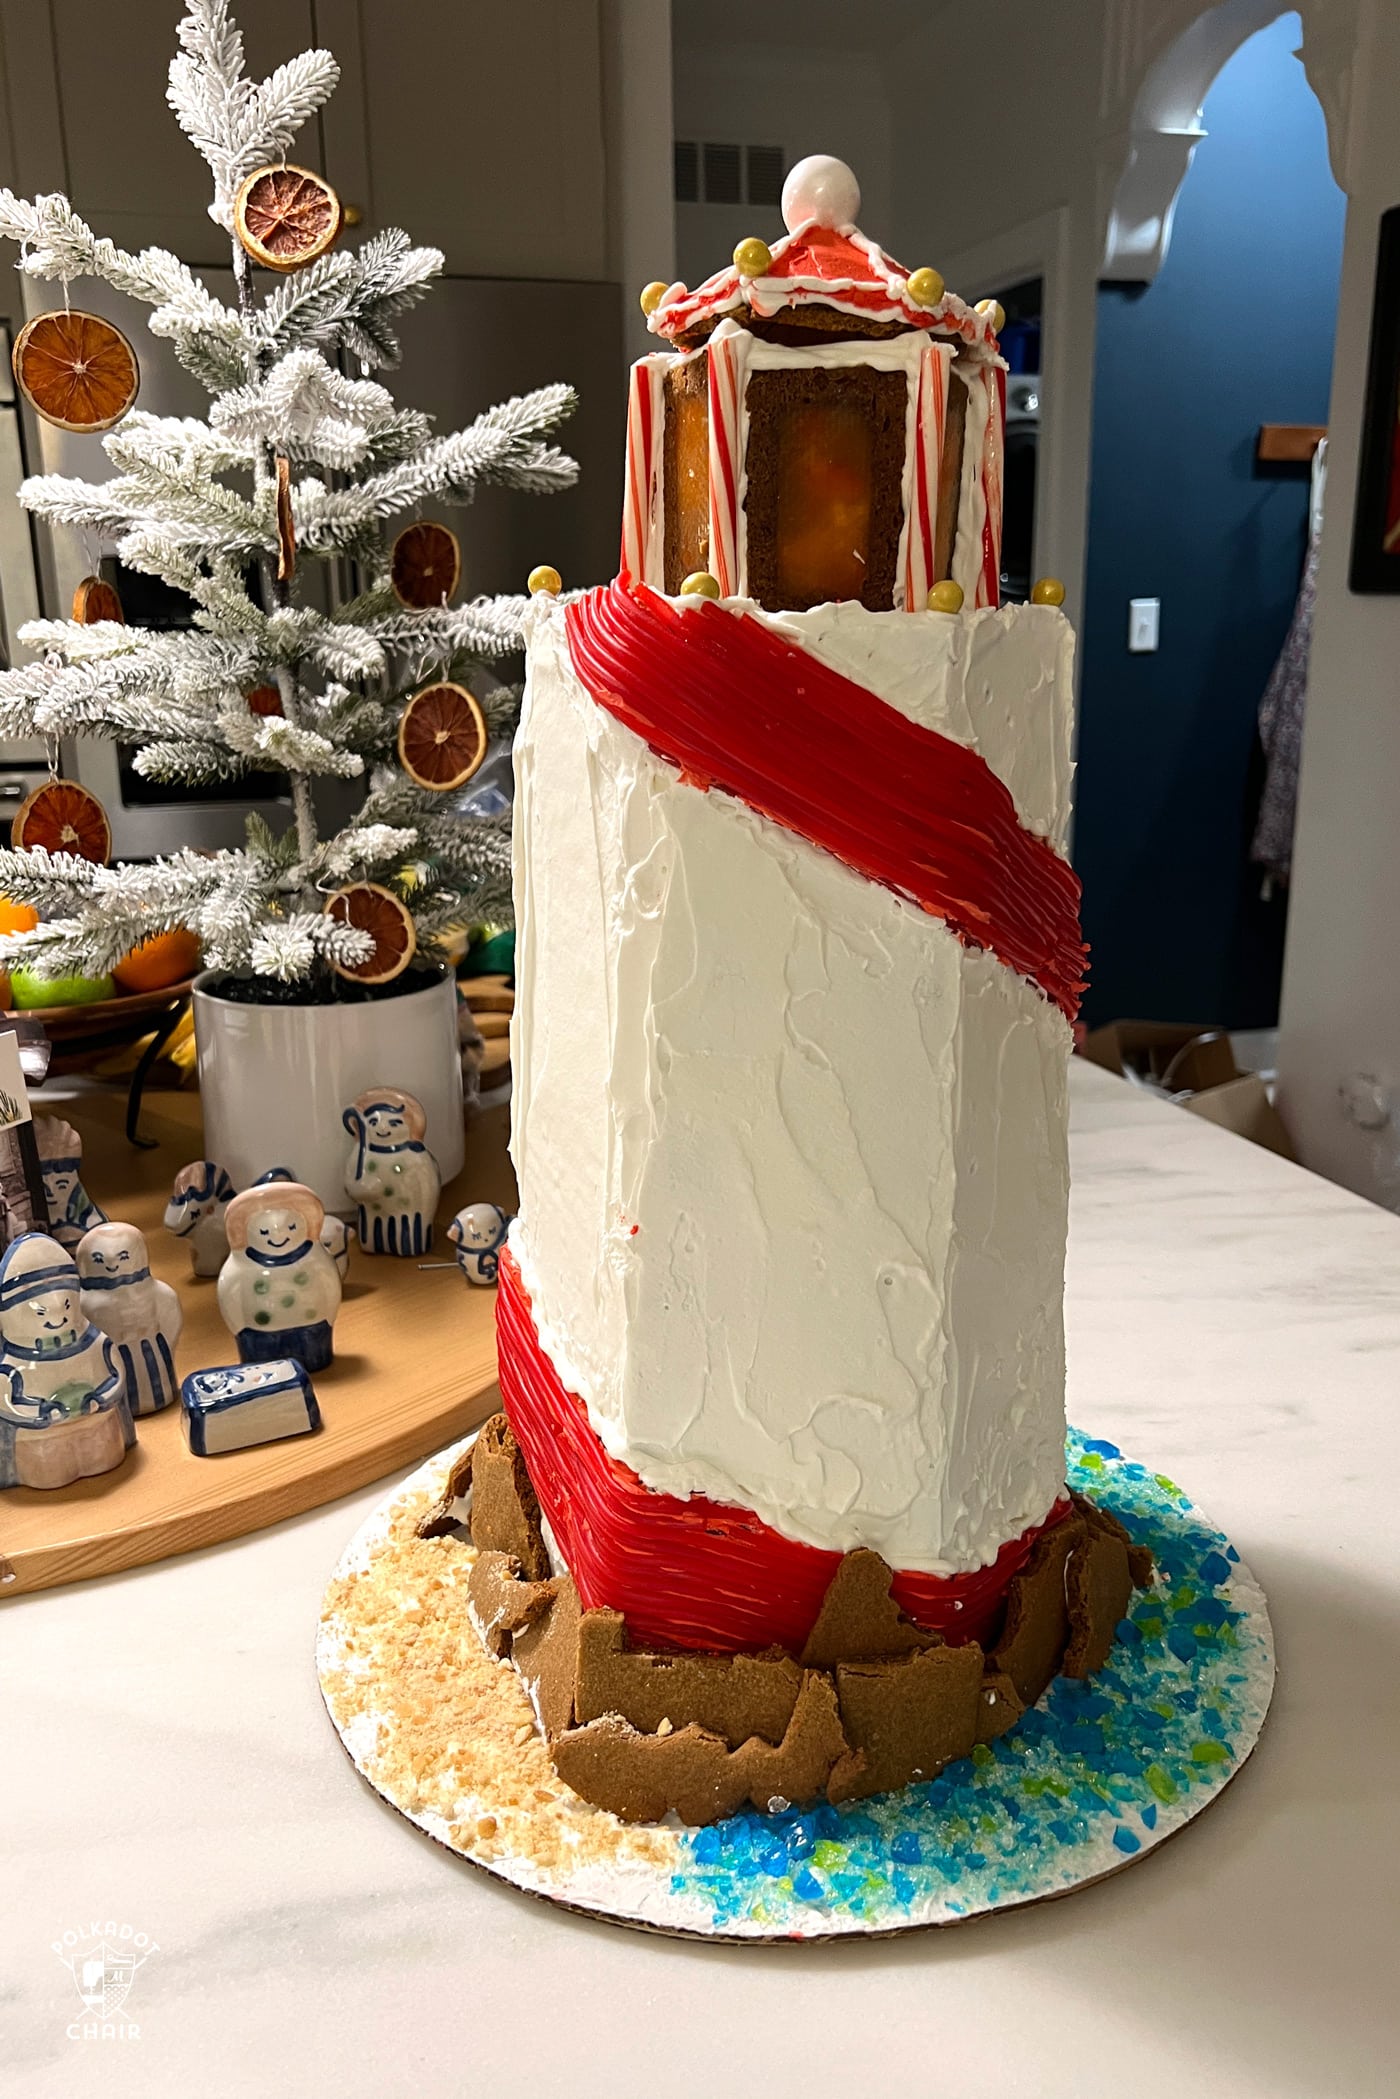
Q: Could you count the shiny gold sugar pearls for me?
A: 8